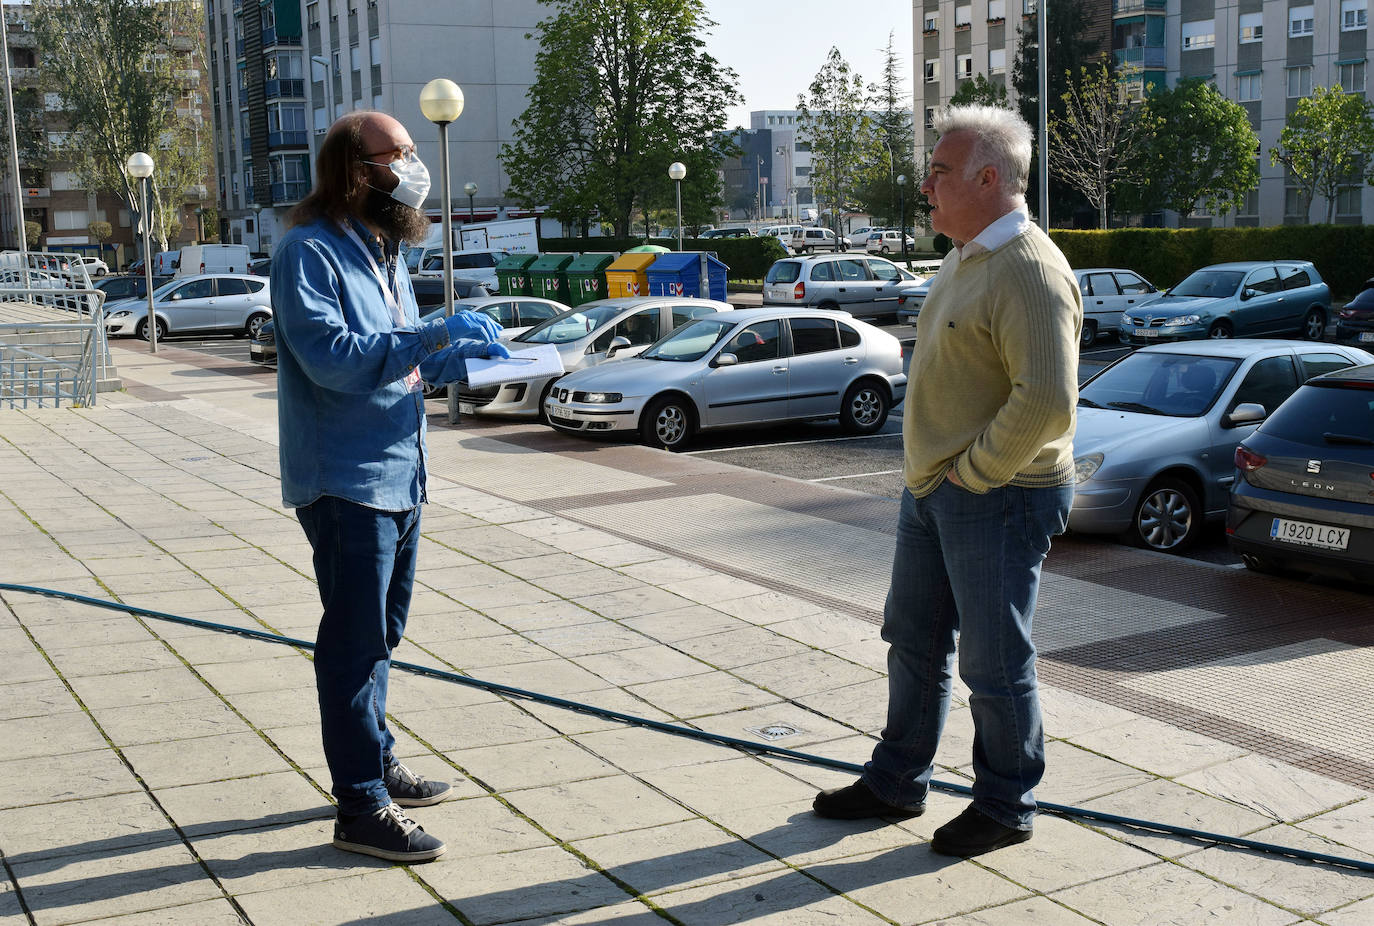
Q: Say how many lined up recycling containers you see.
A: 5